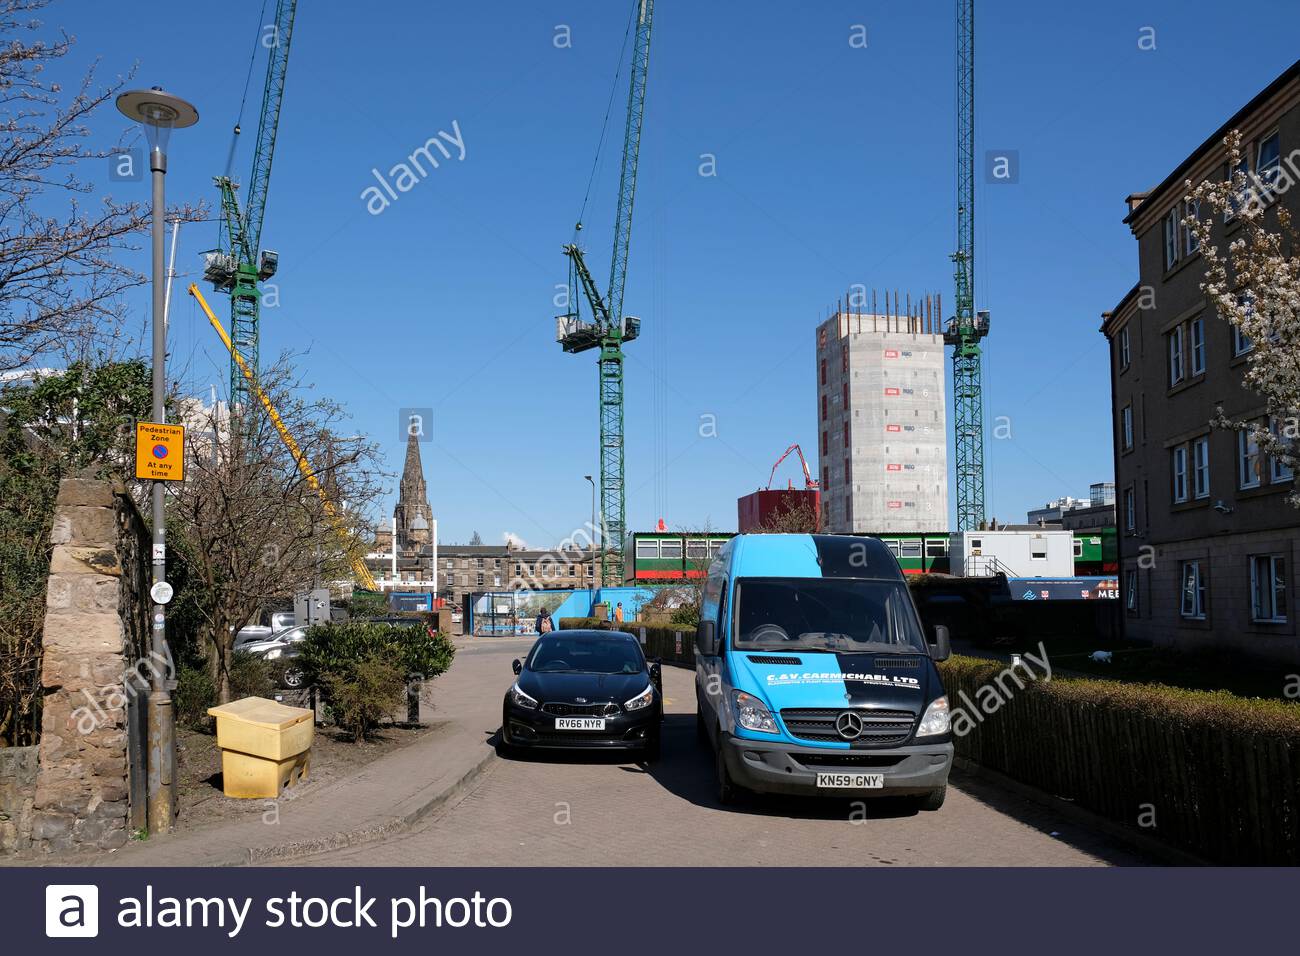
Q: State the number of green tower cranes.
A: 3